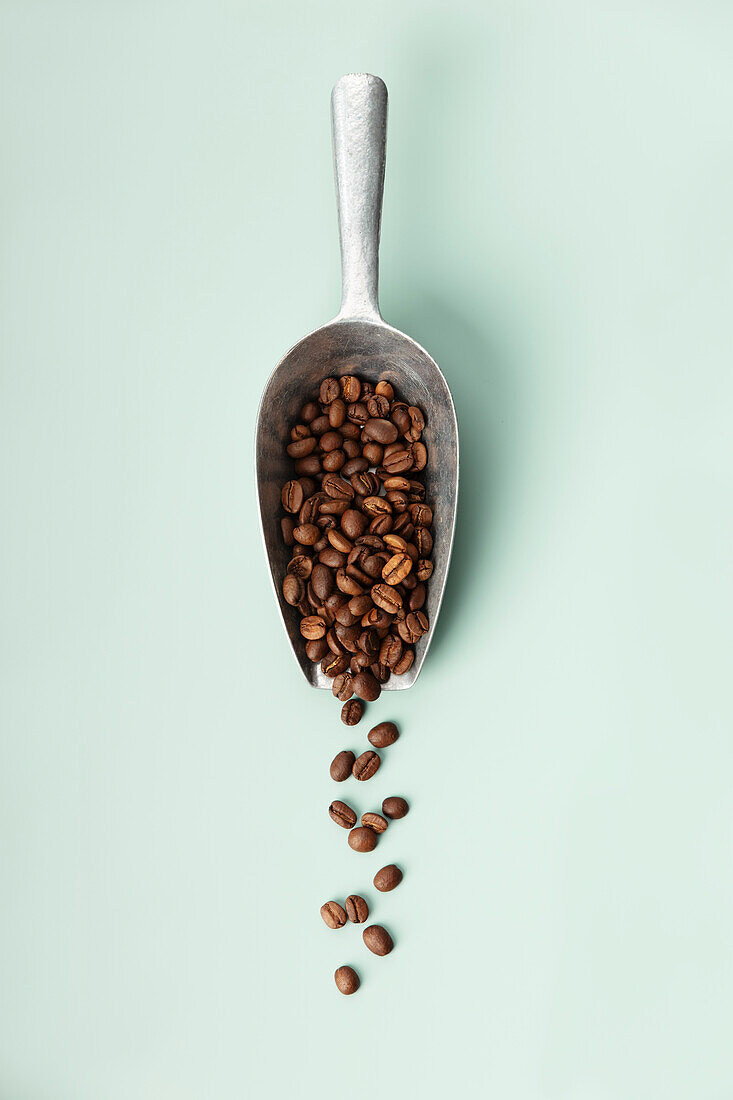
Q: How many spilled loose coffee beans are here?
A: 13